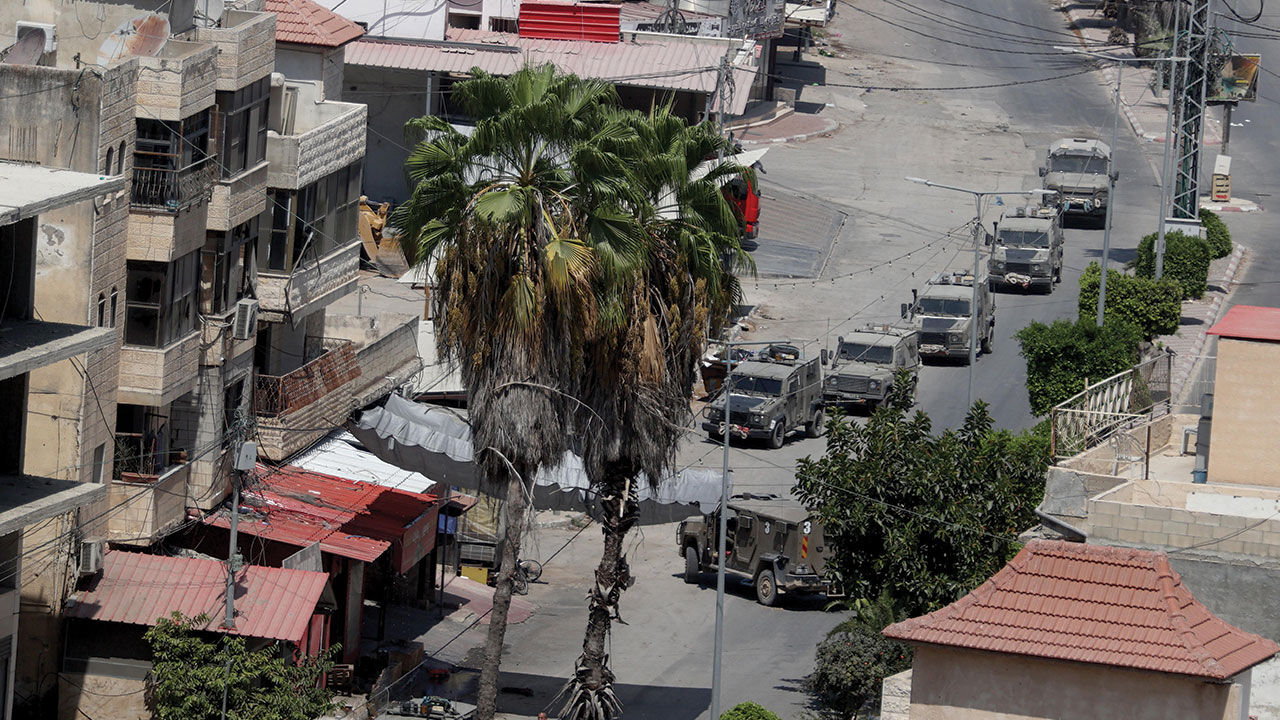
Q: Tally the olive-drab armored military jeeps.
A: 6